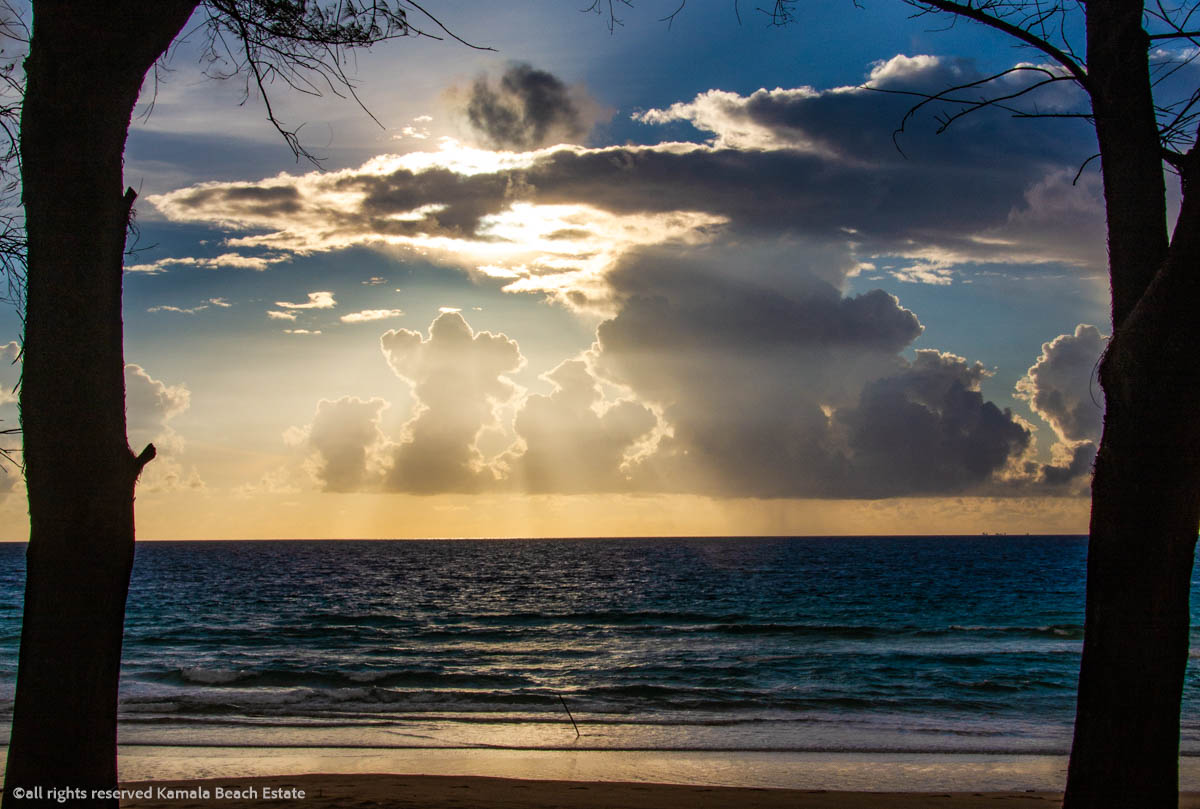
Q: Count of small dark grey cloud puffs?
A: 1